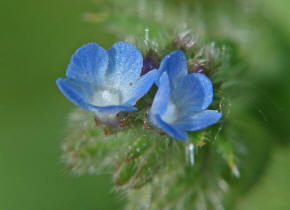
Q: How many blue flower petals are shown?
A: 10